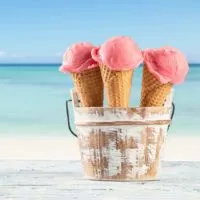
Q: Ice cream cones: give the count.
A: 3